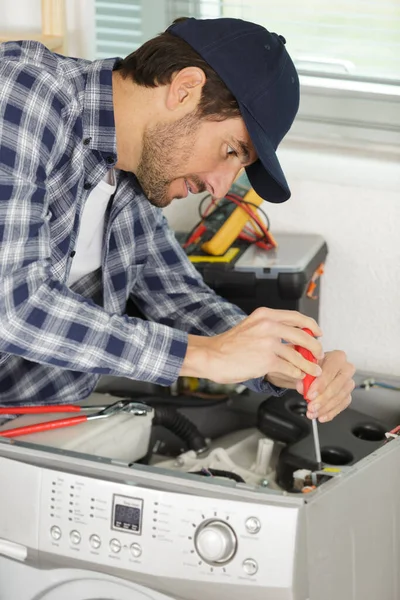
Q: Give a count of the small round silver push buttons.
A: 7